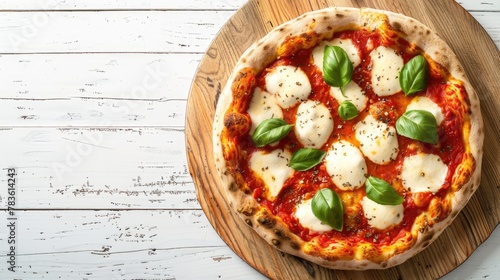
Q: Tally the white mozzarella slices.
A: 13